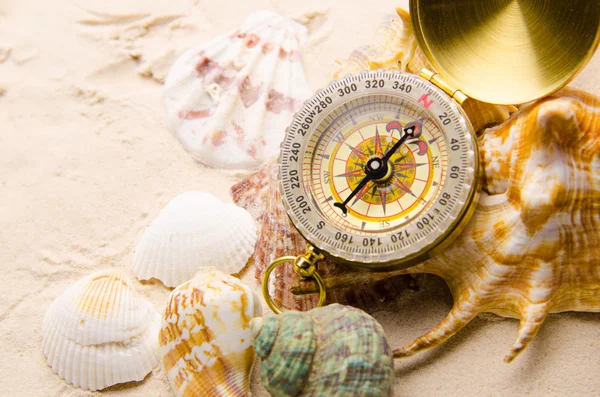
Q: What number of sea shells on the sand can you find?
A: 8